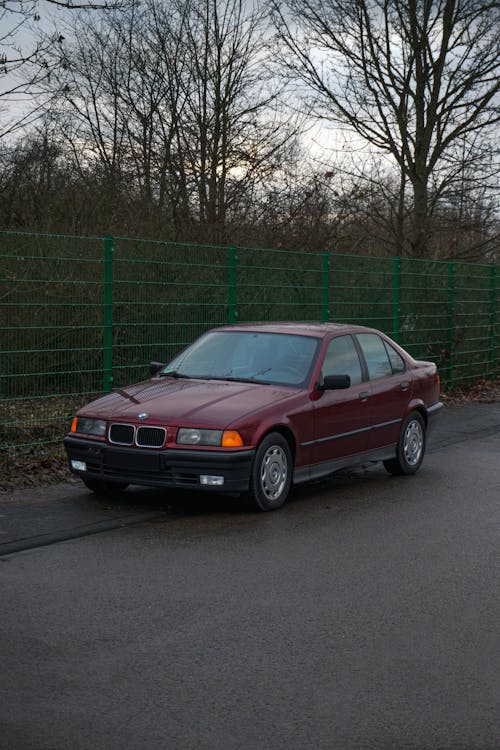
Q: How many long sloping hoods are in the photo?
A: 1